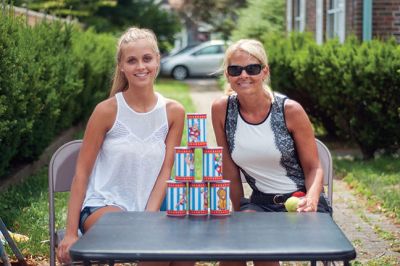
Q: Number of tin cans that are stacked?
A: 6